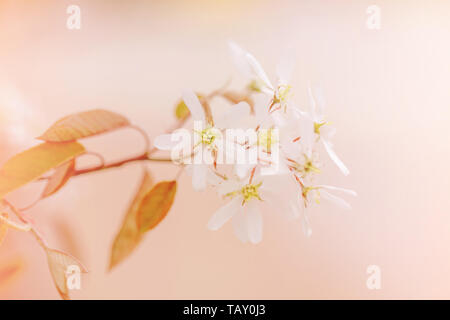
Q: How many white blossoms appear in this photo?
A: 7